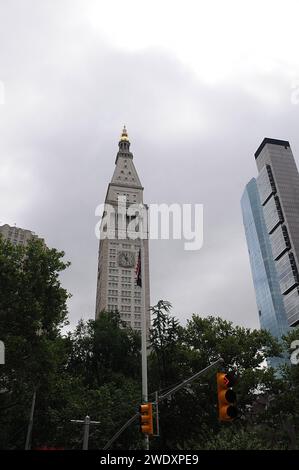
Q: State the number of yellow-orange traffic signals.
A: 2